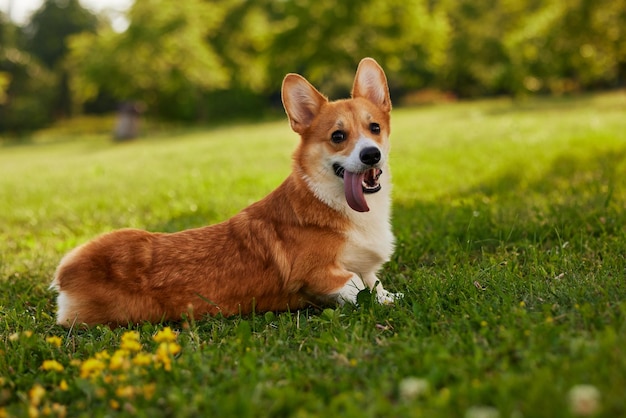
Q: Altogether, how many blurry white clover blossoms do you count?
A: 3